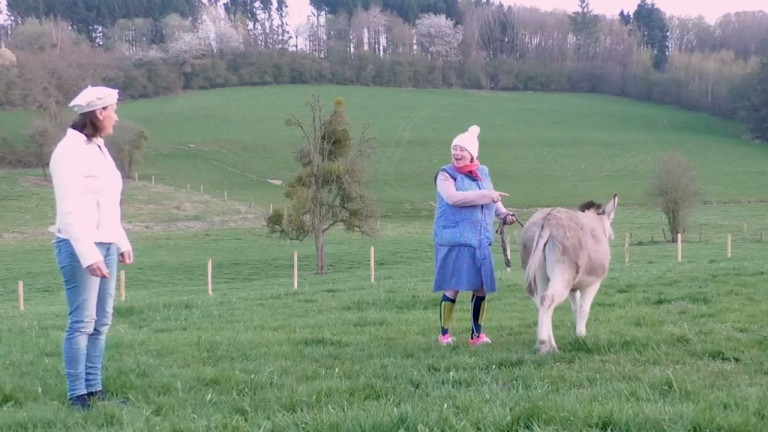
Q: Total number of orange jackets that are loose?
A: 0